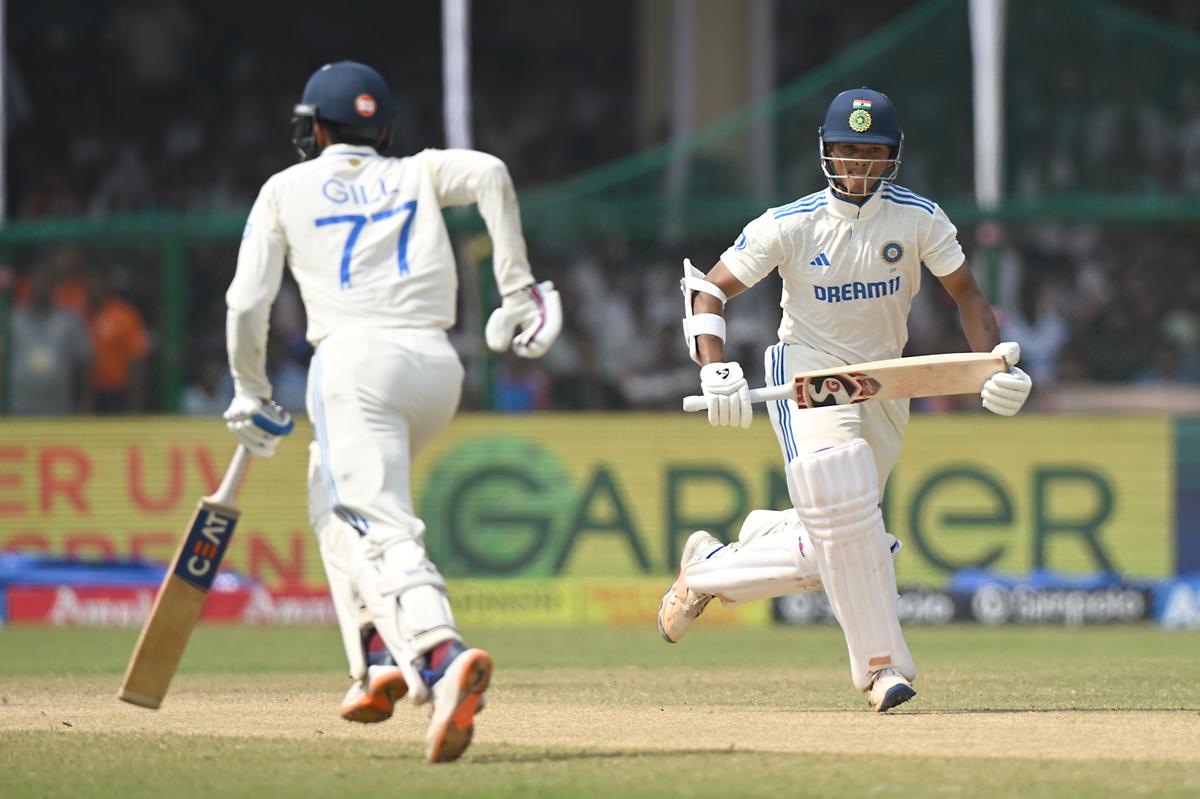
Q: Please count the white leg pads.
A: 4